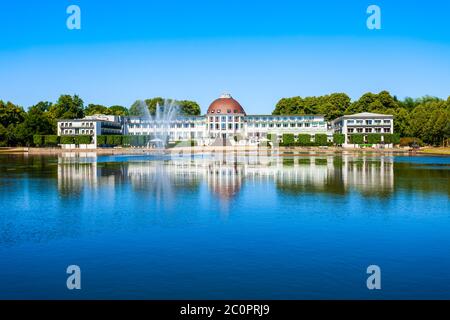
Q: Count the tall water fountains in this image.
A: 1